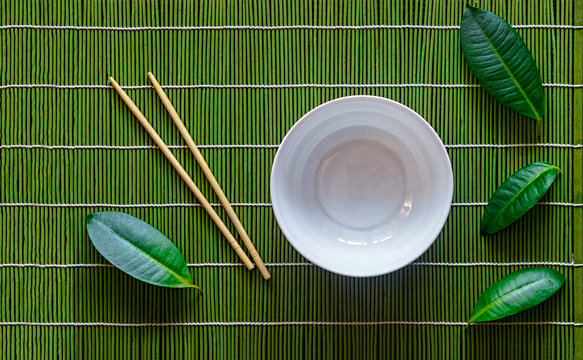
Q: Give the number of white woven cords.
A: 6